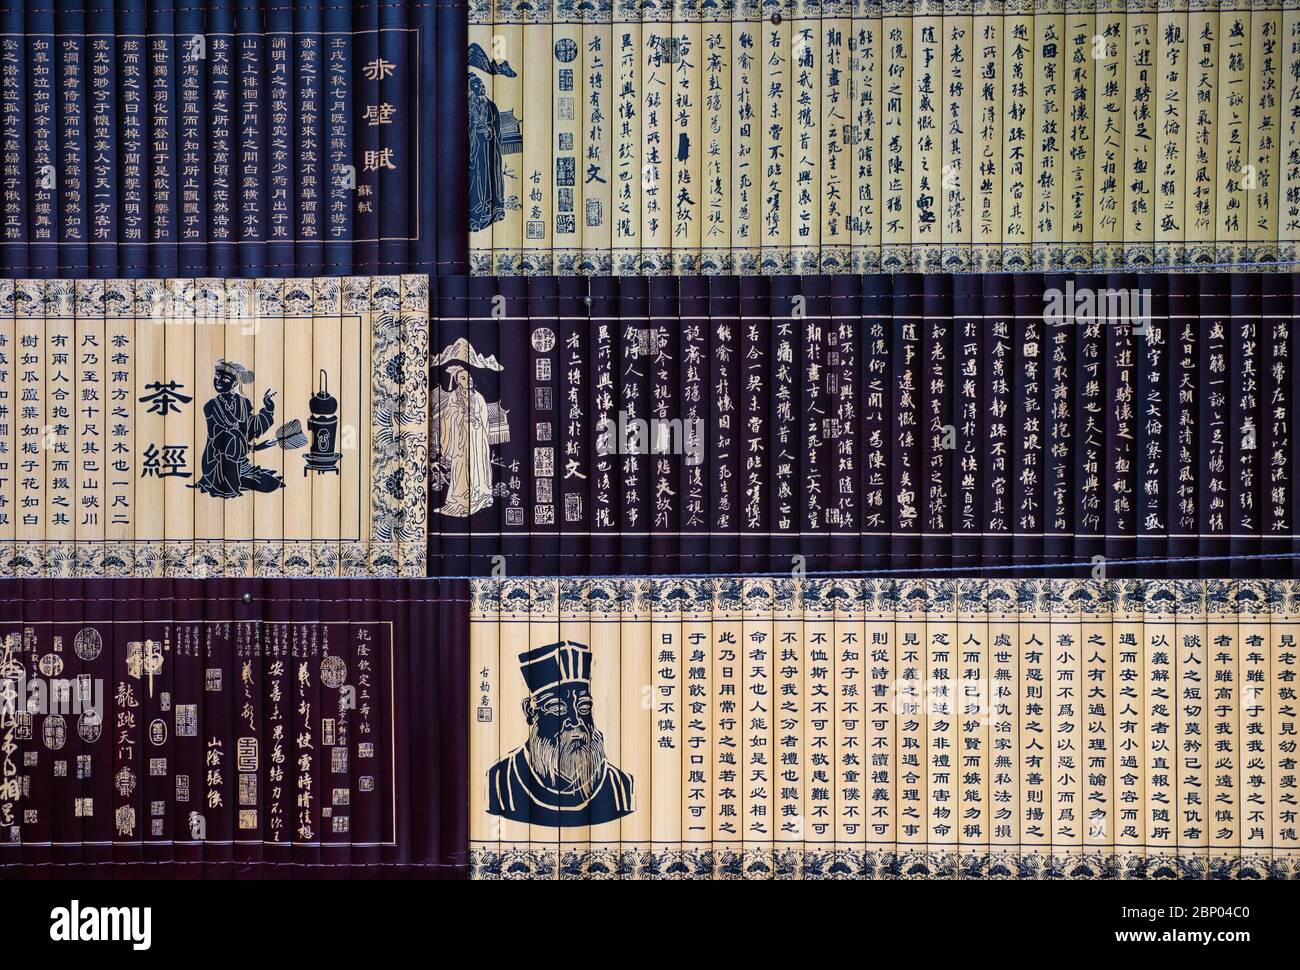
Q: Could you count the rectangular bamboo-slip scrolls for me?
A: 6